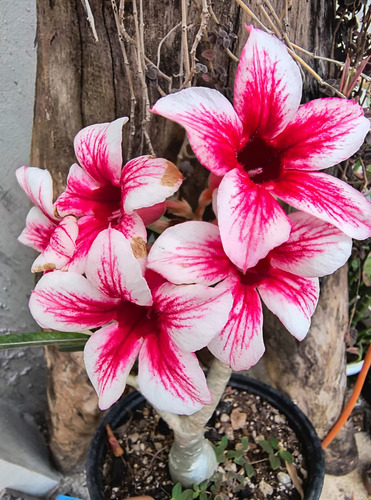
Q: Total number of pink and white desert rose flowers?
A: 5